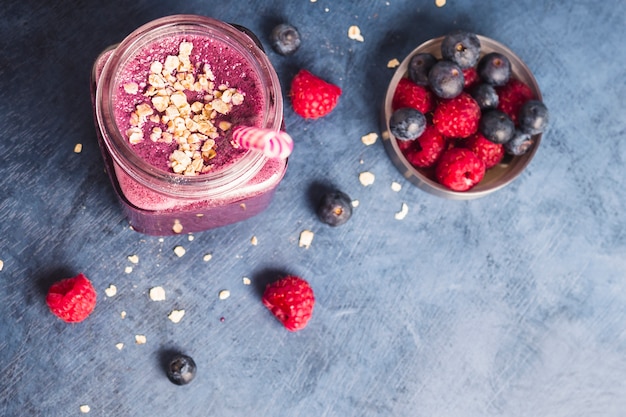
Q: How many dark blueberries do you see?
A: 12